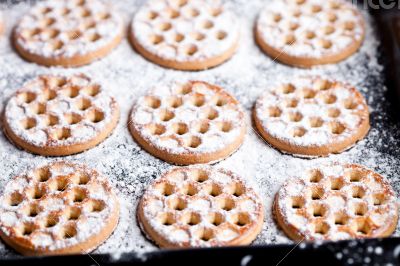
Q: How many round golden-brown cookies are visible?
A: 9